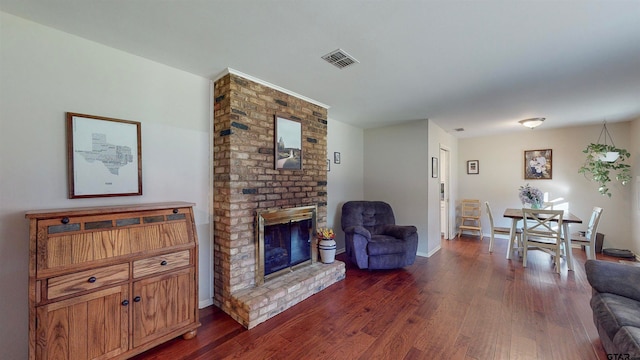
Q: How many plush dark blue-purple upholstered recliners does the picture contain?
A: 1